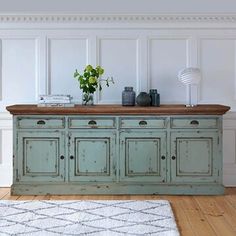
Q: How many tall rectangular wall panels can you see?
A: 5